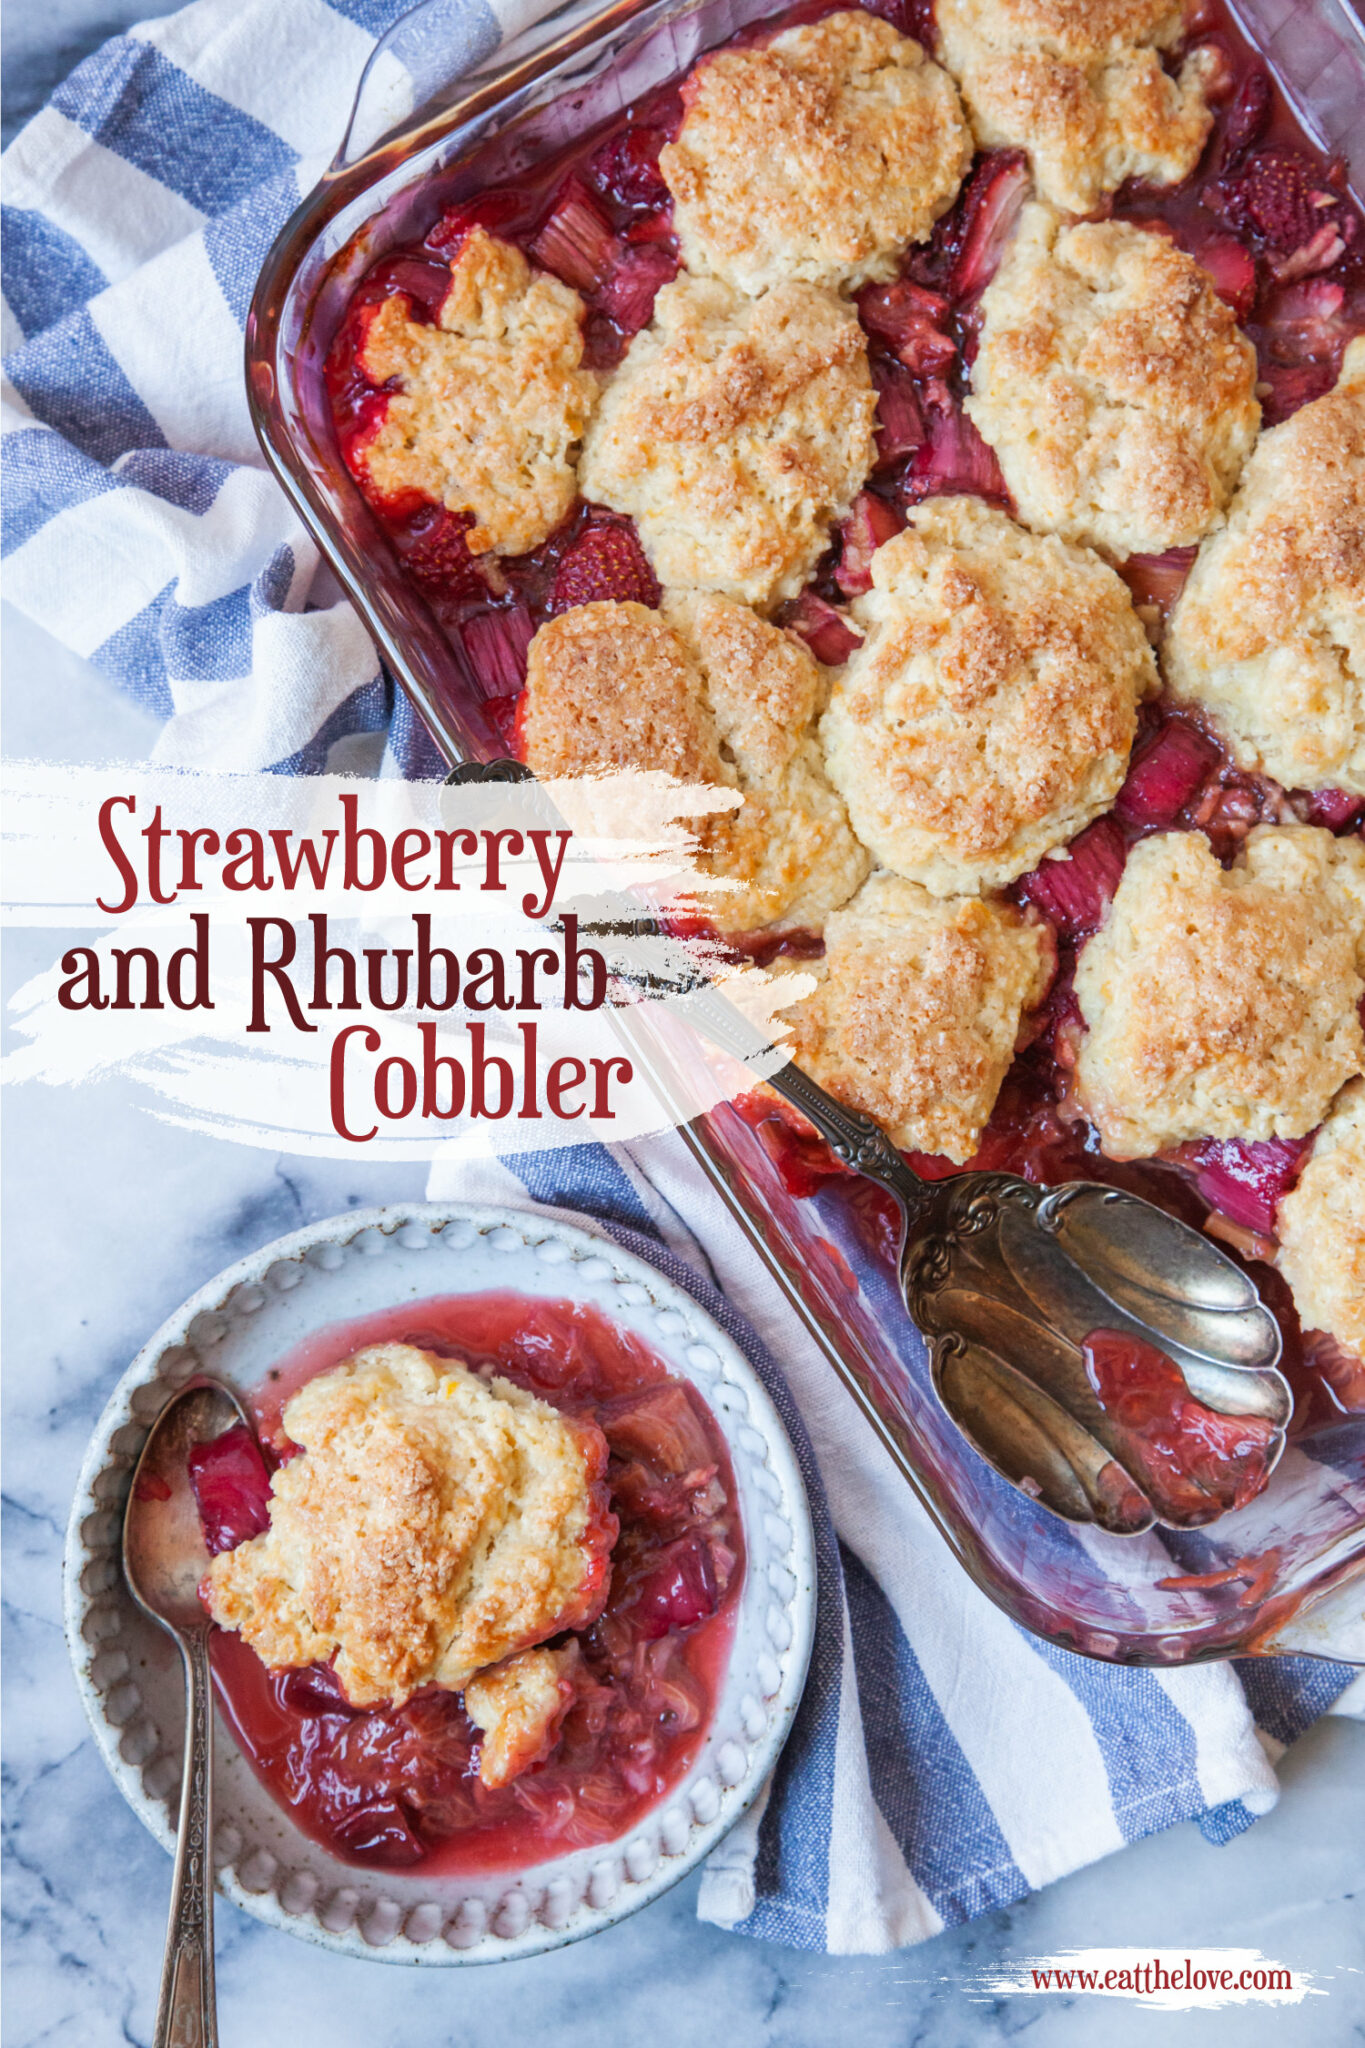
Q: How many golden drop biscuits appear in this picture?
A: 12